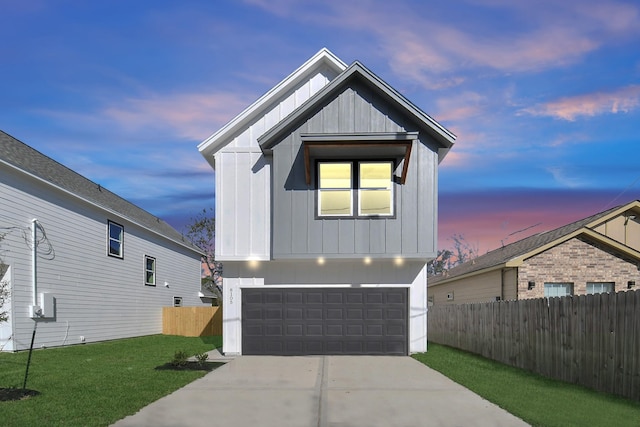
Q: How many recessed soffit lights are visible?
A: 4